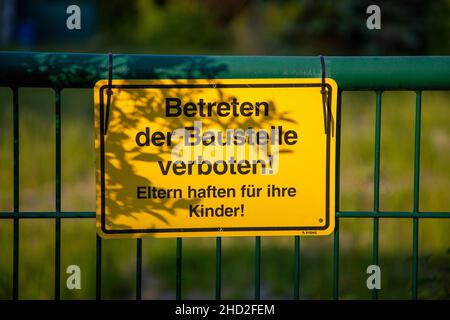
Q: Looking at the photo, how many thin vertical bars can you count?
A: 11